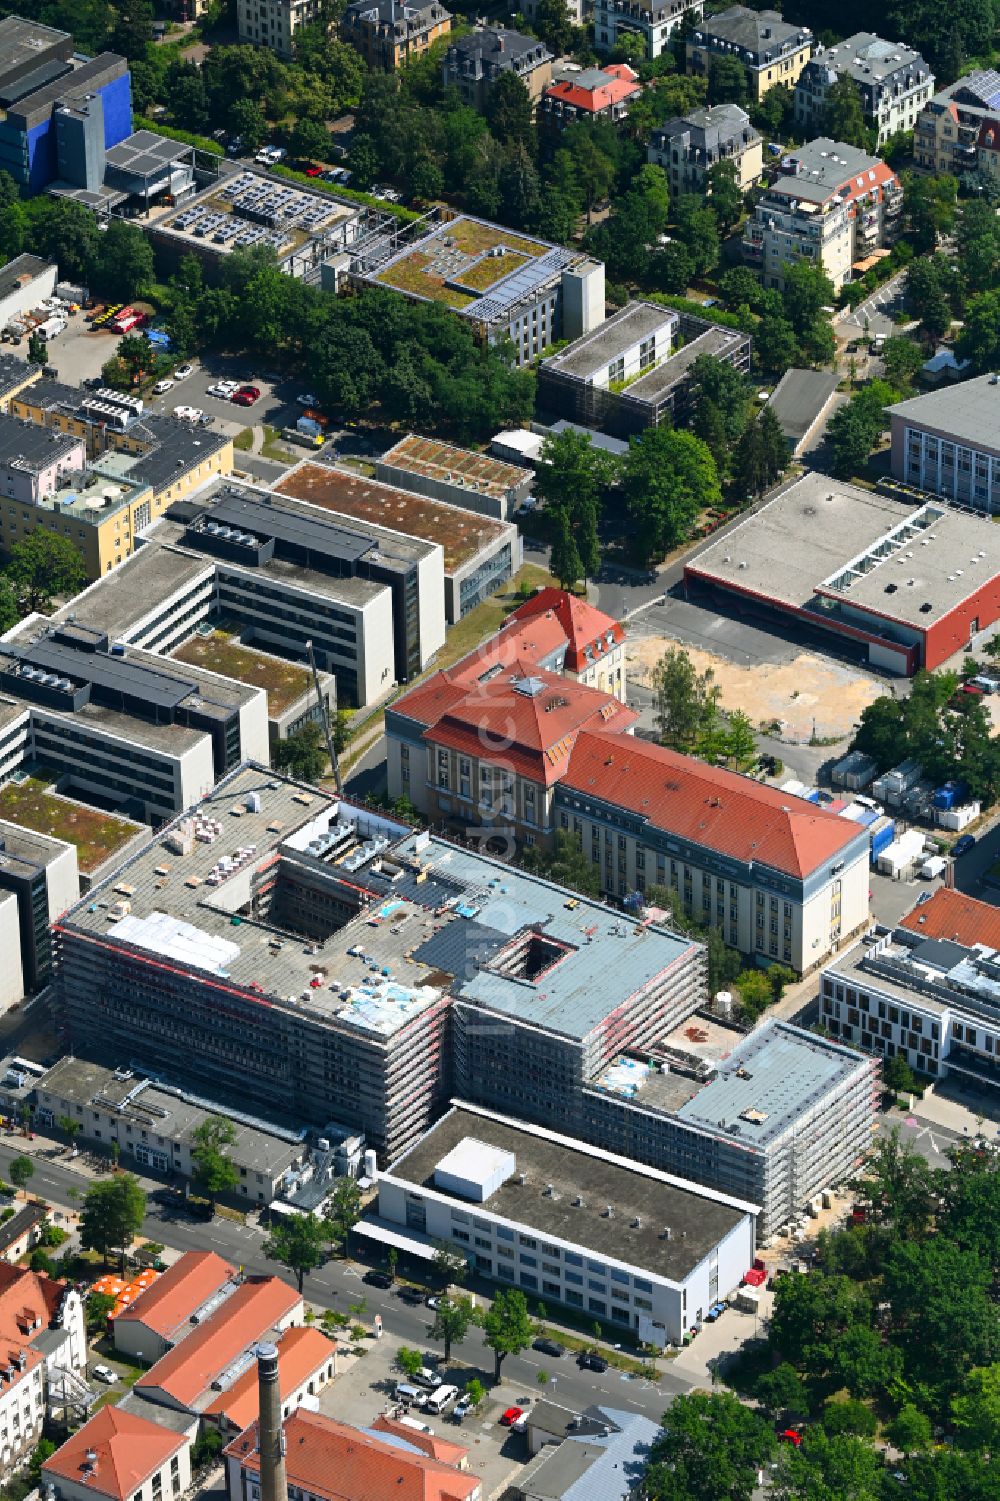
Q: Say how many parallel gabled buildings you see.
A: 3